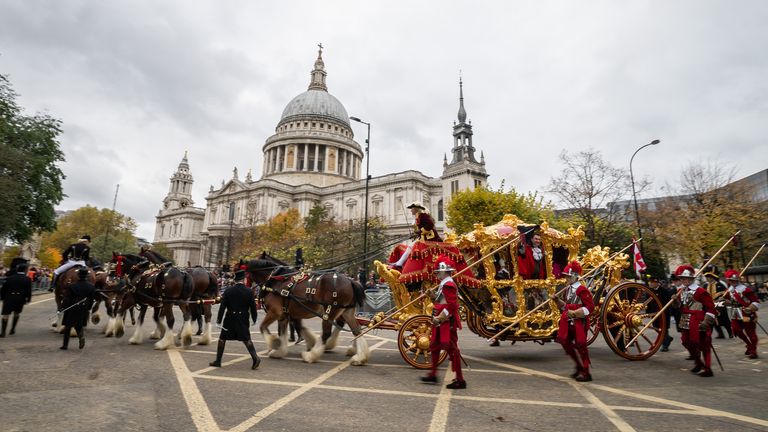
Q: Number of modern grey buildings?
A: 1